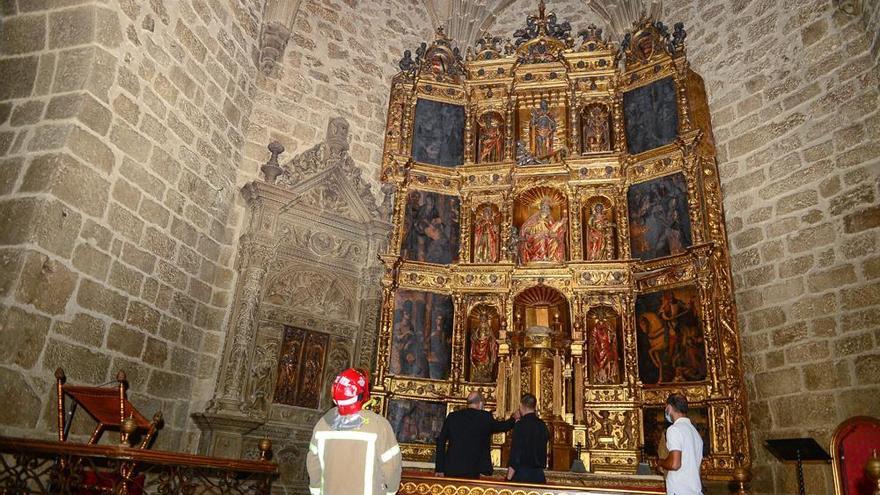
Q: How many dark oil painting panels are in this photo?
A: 8